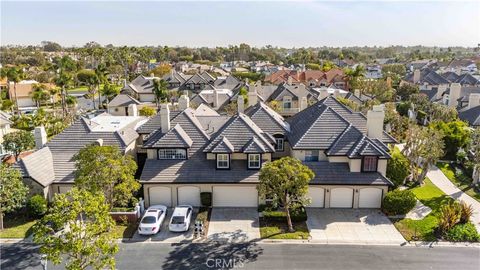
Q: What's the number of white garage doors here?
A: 6